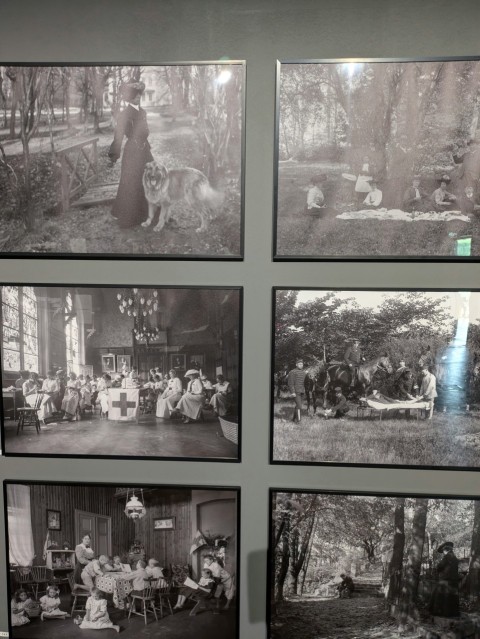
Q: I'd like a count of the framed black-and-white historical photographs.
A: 6